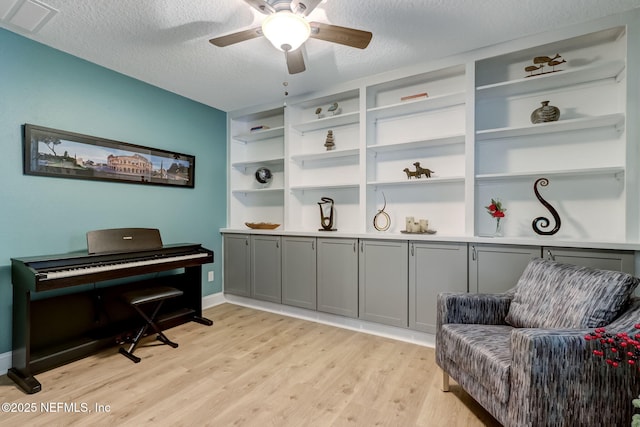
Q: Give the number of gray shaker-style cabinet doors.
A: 8